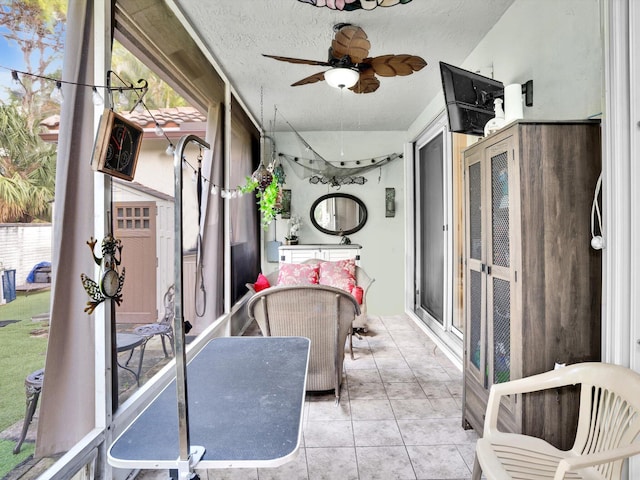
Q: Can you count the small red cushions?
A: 2